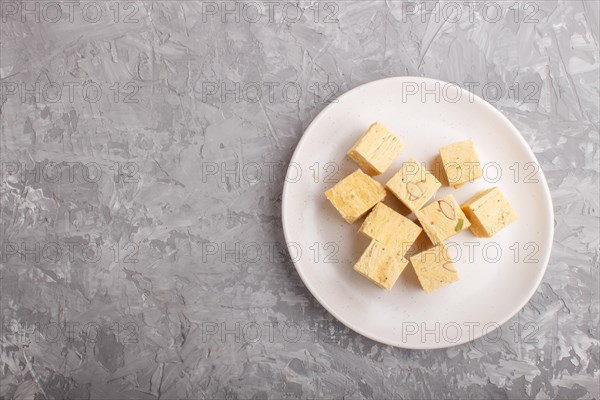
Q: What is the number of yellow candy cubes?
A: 9